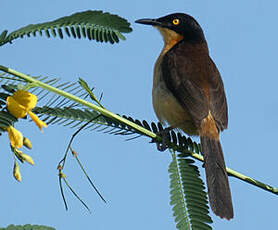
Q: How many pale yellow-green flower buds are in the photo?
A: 3